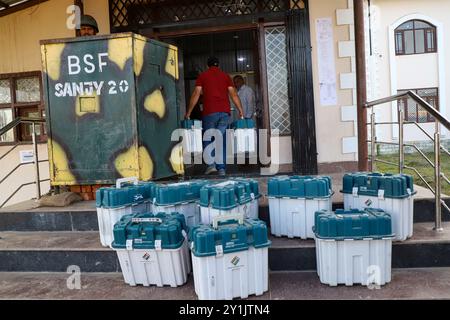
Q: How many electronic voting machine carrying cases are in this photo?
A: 10